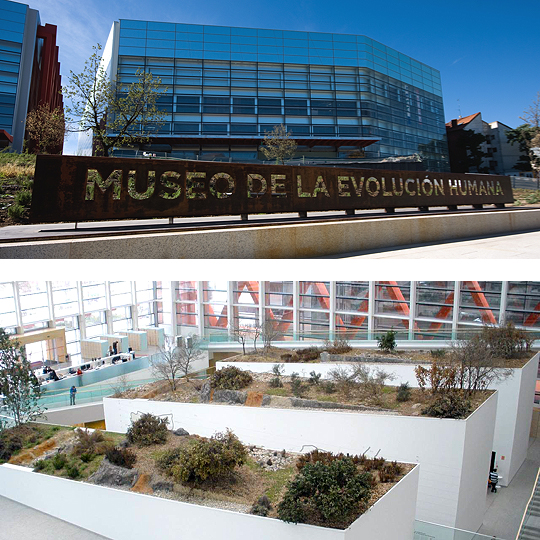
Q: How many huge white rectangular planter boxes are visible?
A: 3